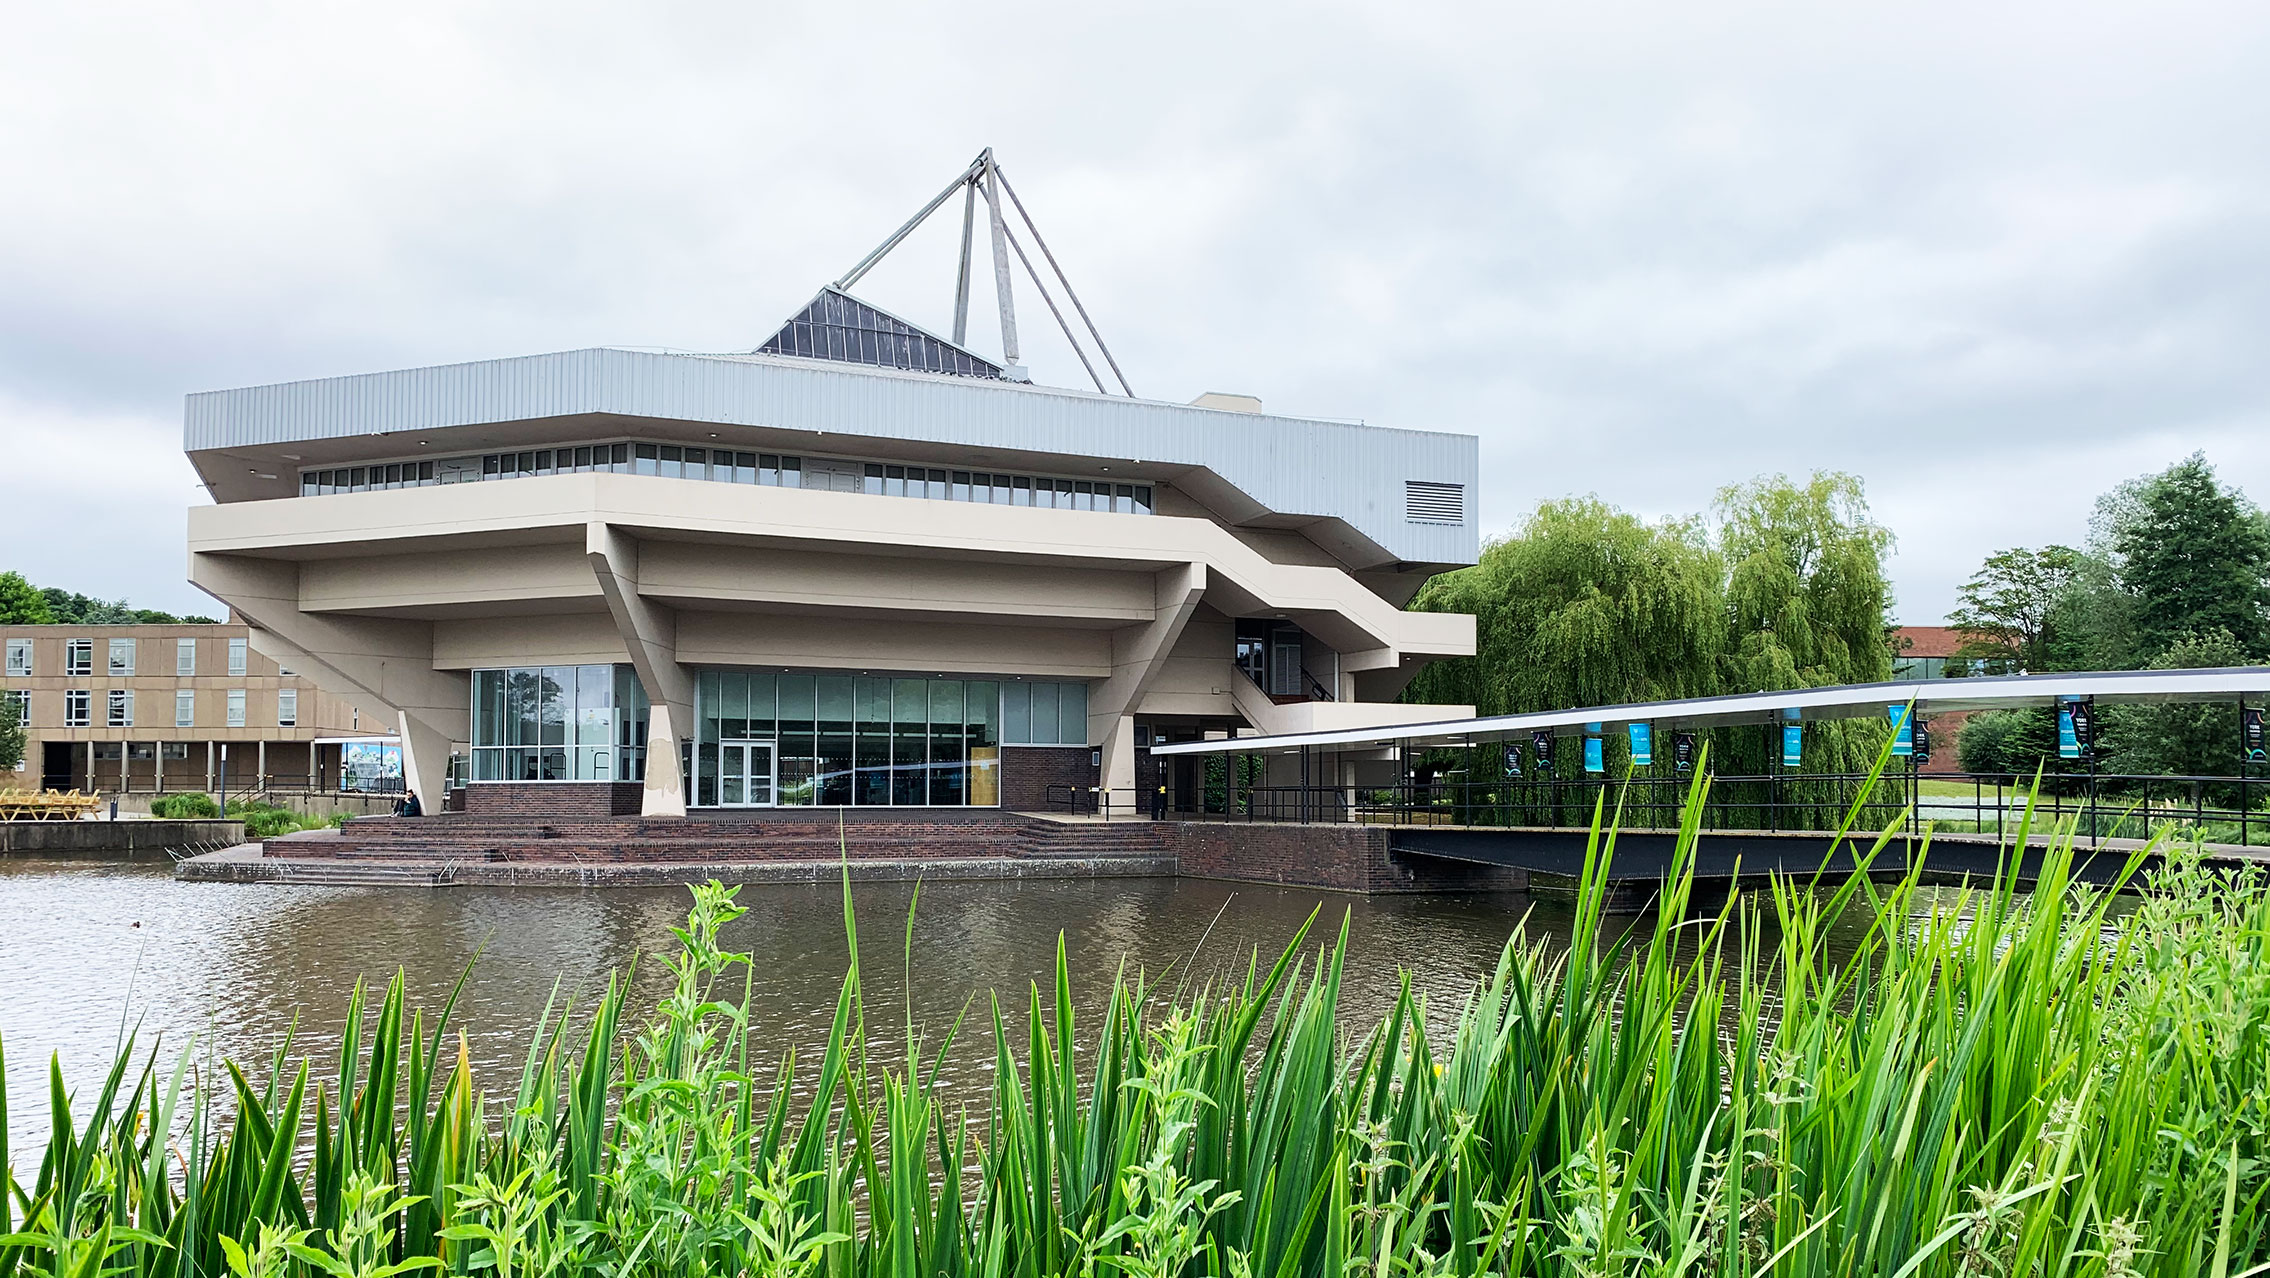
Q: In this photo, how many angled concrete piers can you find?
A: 3